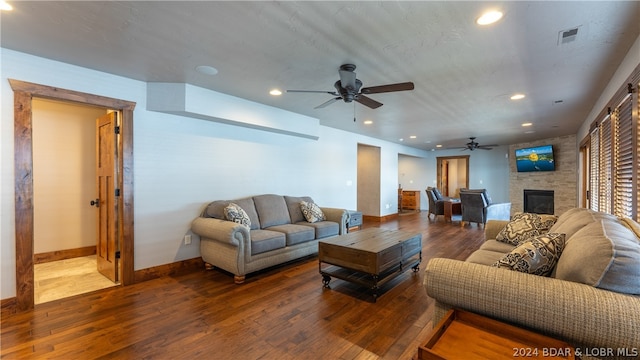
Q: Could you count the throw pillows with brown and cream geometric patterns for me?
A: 4